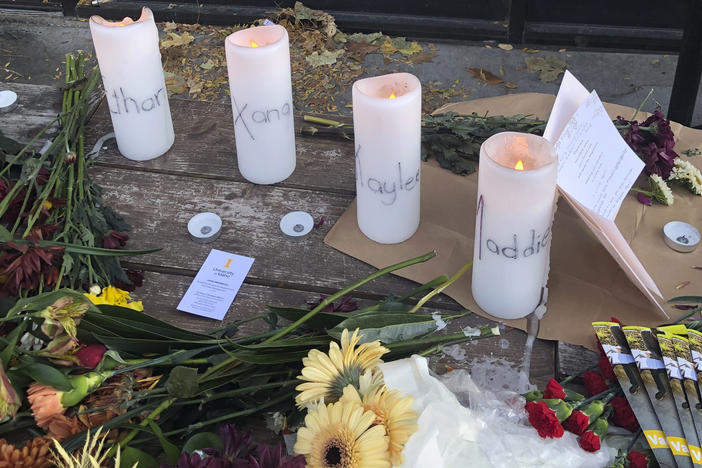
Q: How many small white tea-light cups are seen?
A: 4